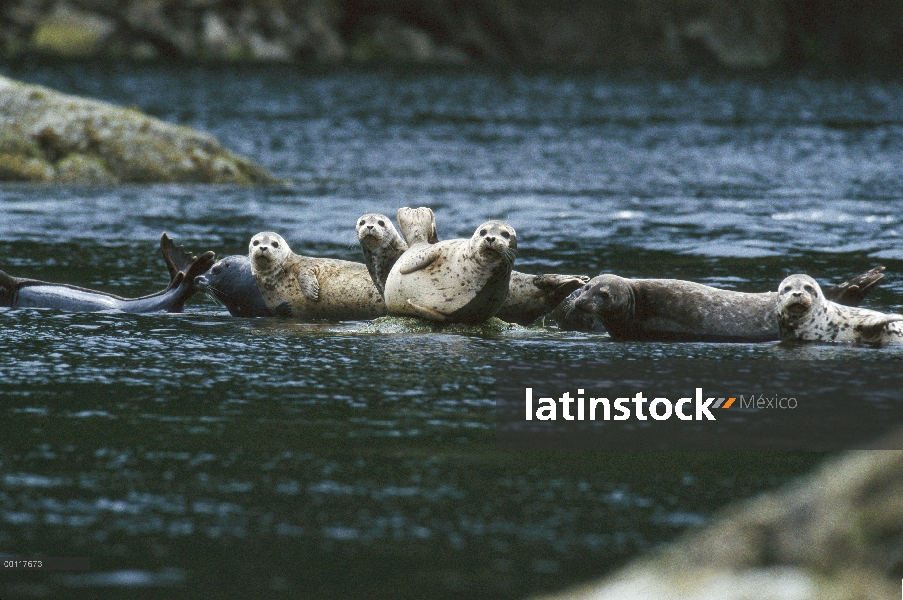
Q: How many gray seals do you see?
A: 3